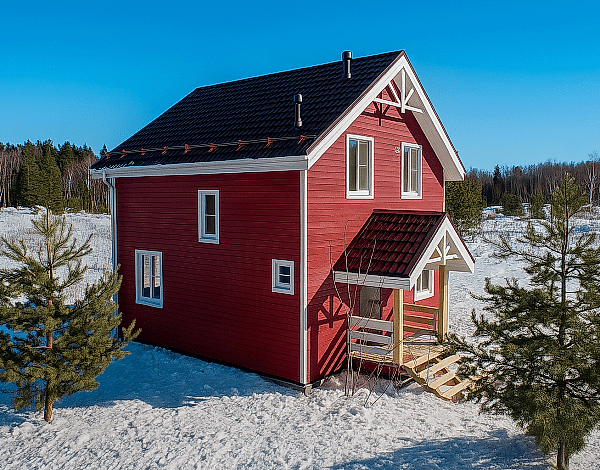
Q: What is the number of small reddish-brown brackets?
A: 9